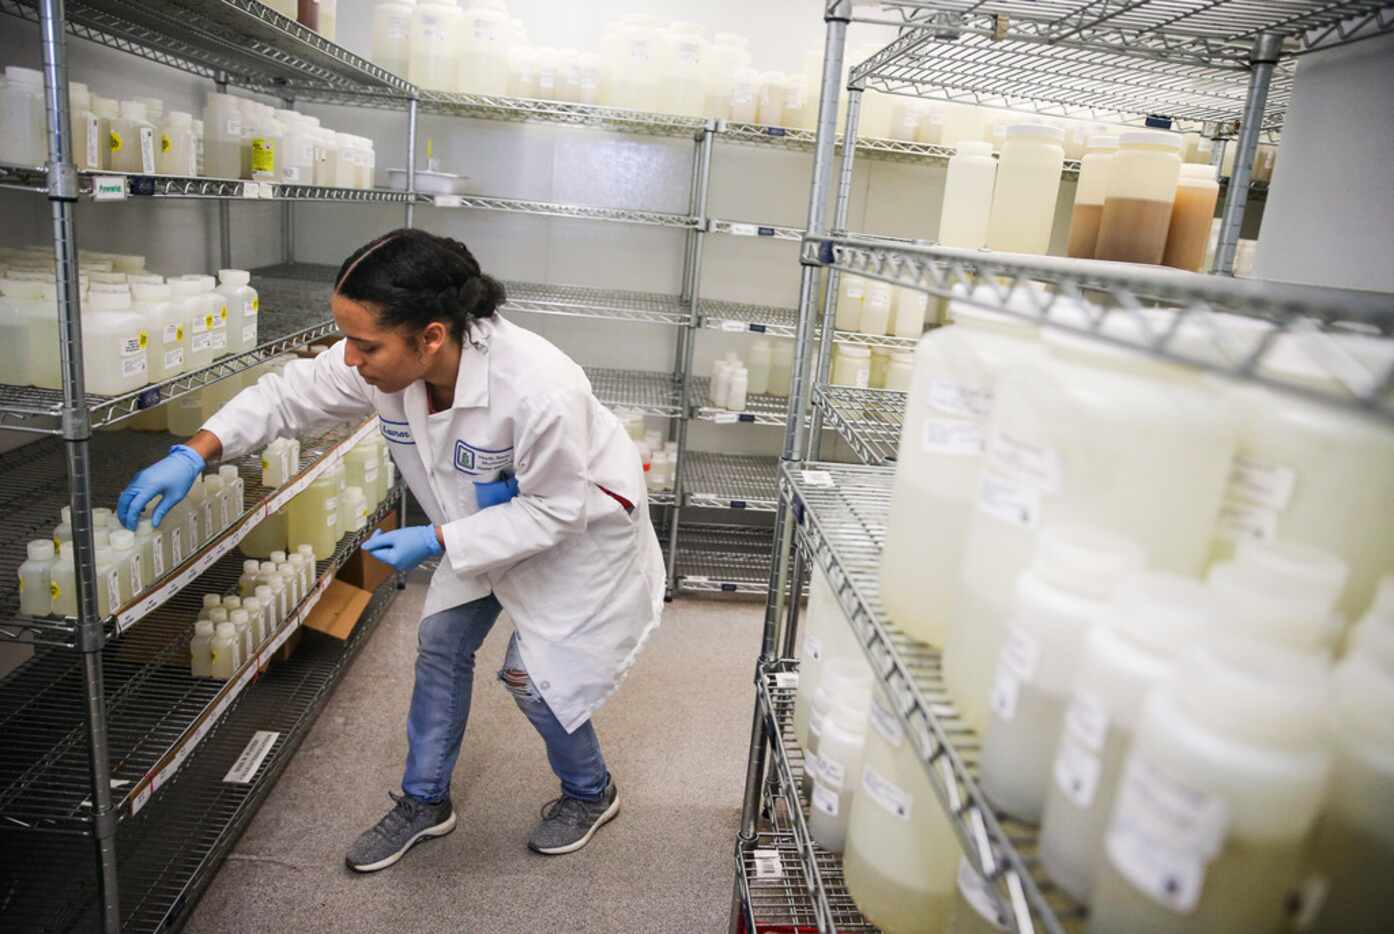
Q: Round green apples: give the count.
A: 0